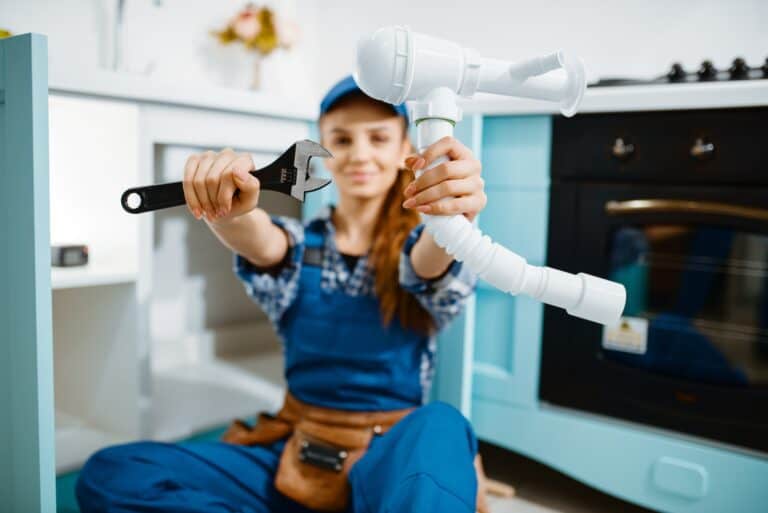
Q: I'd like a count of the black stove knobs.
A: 4